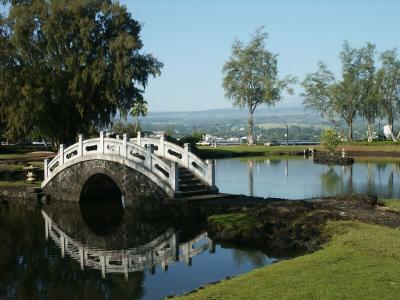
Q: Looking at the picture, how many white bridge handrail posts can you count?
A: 12